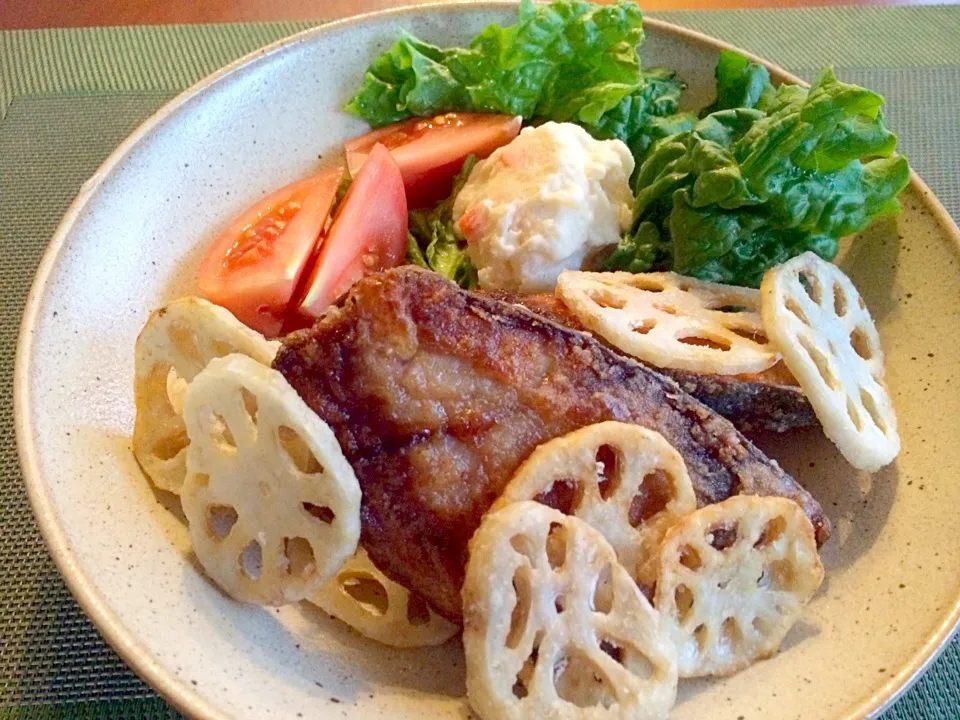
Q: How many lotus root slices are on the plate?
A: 8